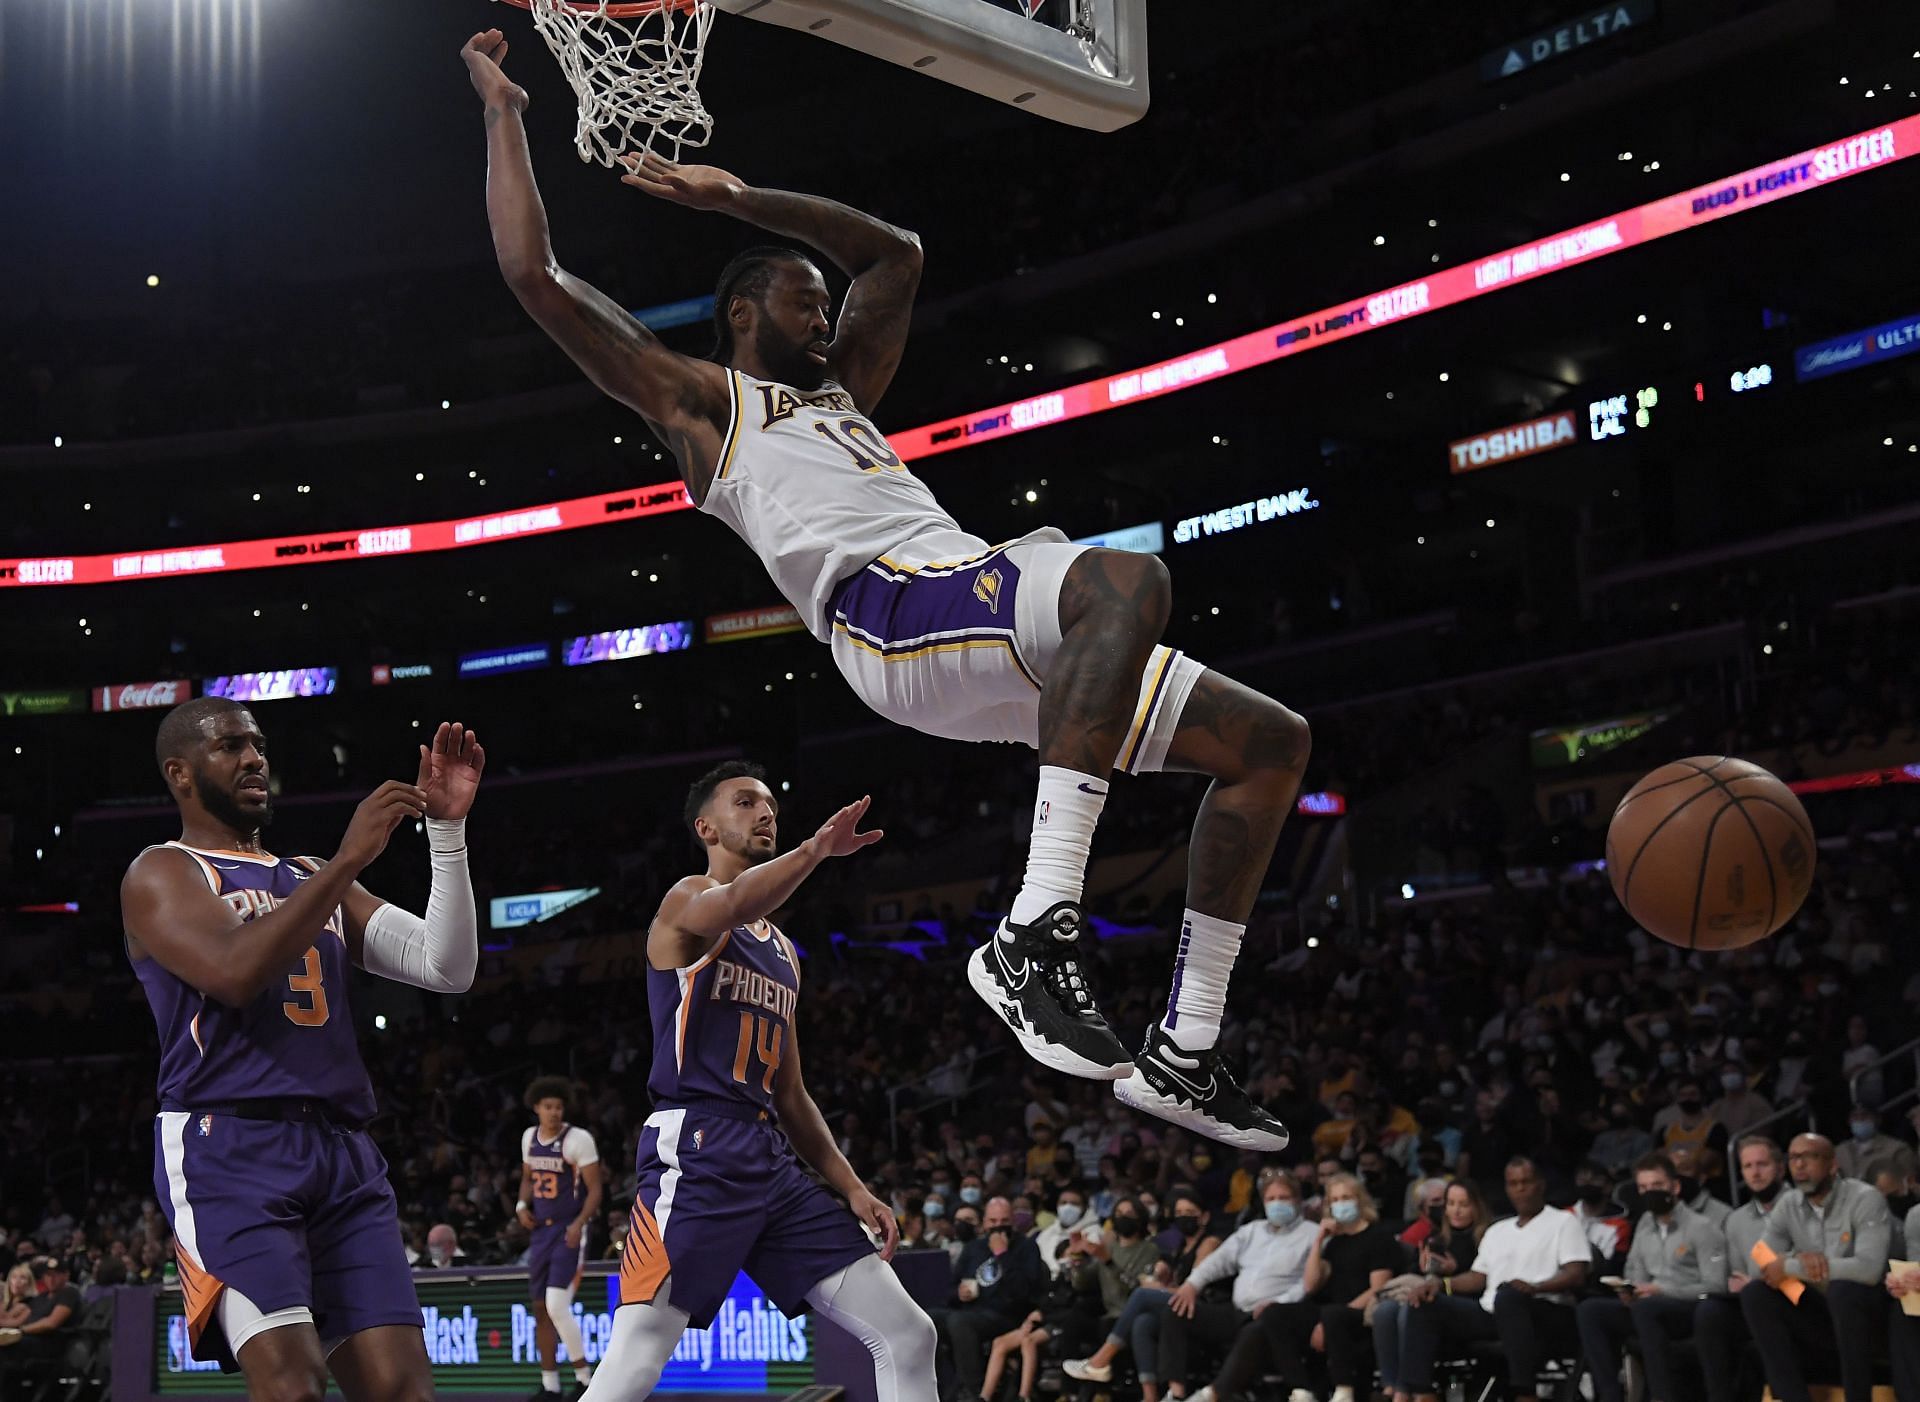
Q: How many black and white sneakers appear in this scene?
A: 2